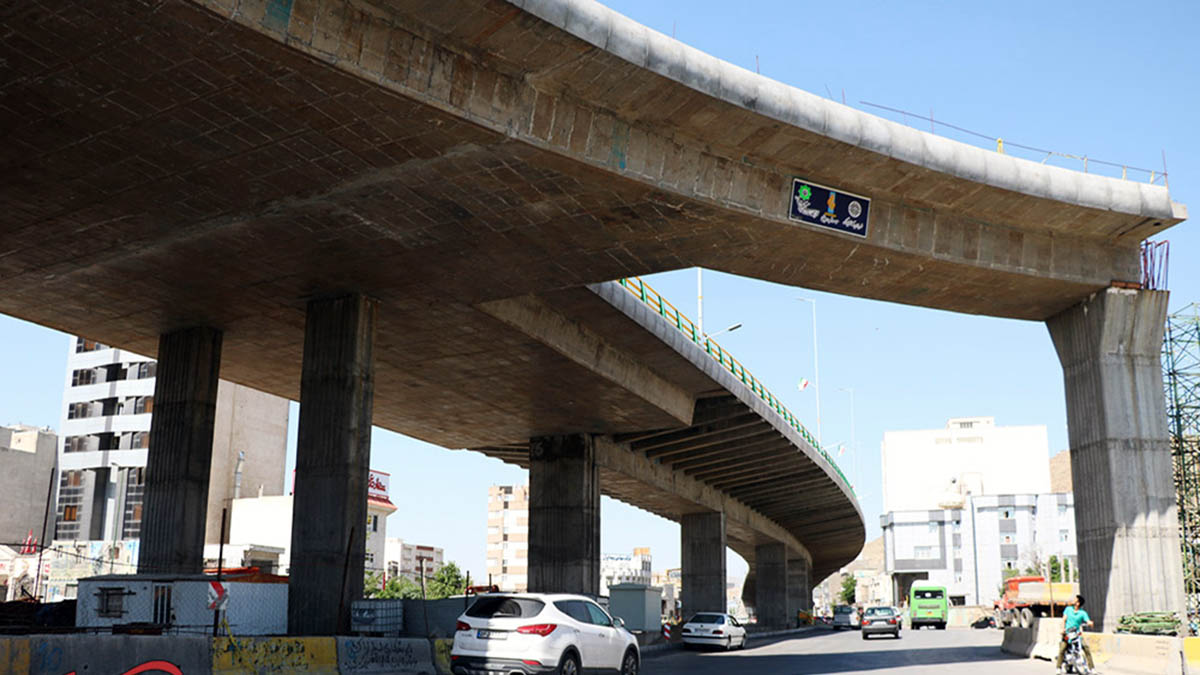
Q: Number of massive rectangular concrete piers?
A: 7